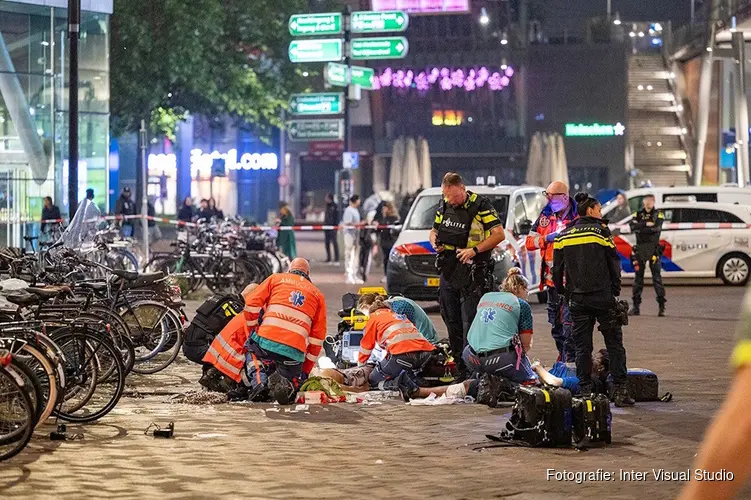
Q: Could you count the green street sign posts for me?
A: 8